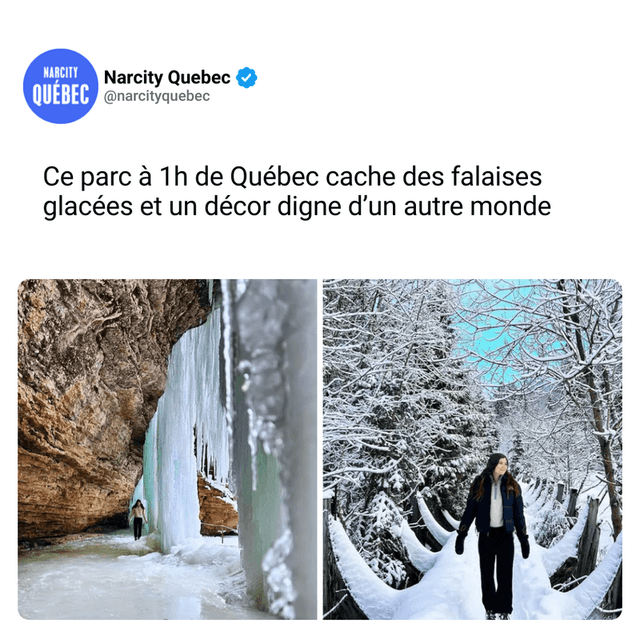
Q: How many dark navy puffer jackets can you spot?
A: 1